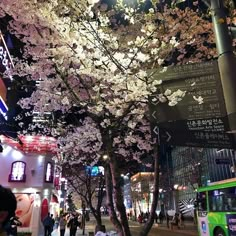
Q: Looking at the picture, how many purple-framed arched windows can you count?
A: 2